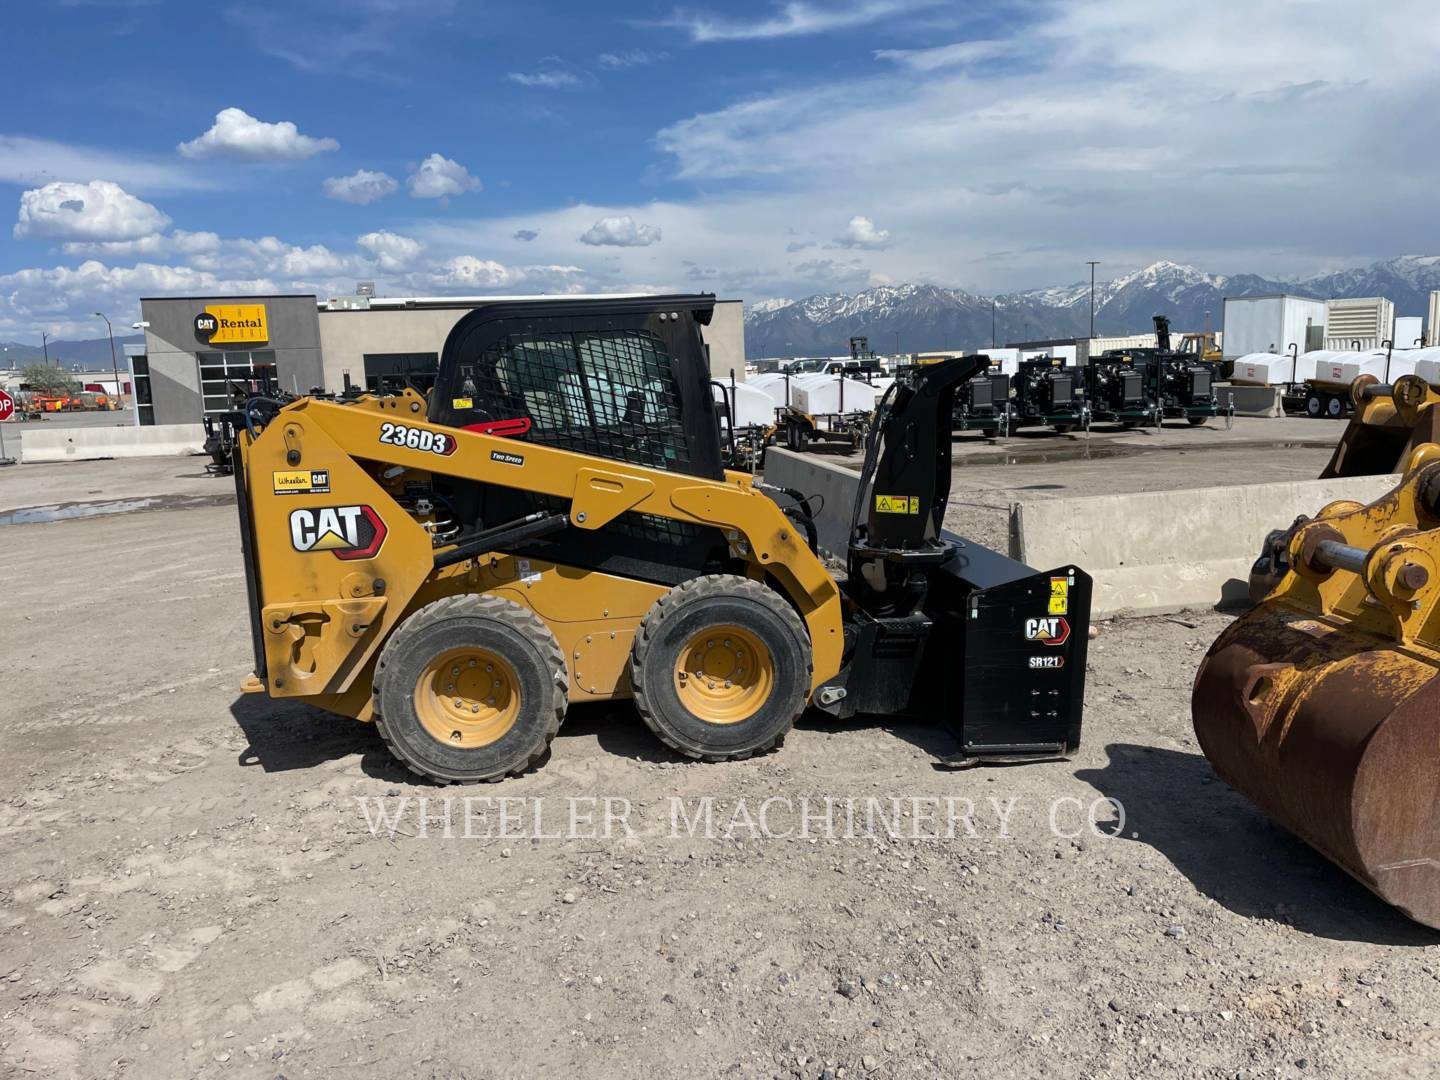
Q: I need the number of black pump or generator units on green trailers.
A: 4